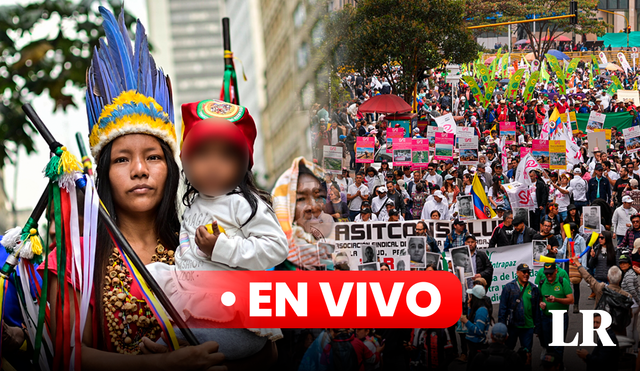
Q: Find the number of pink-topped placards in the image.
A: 8